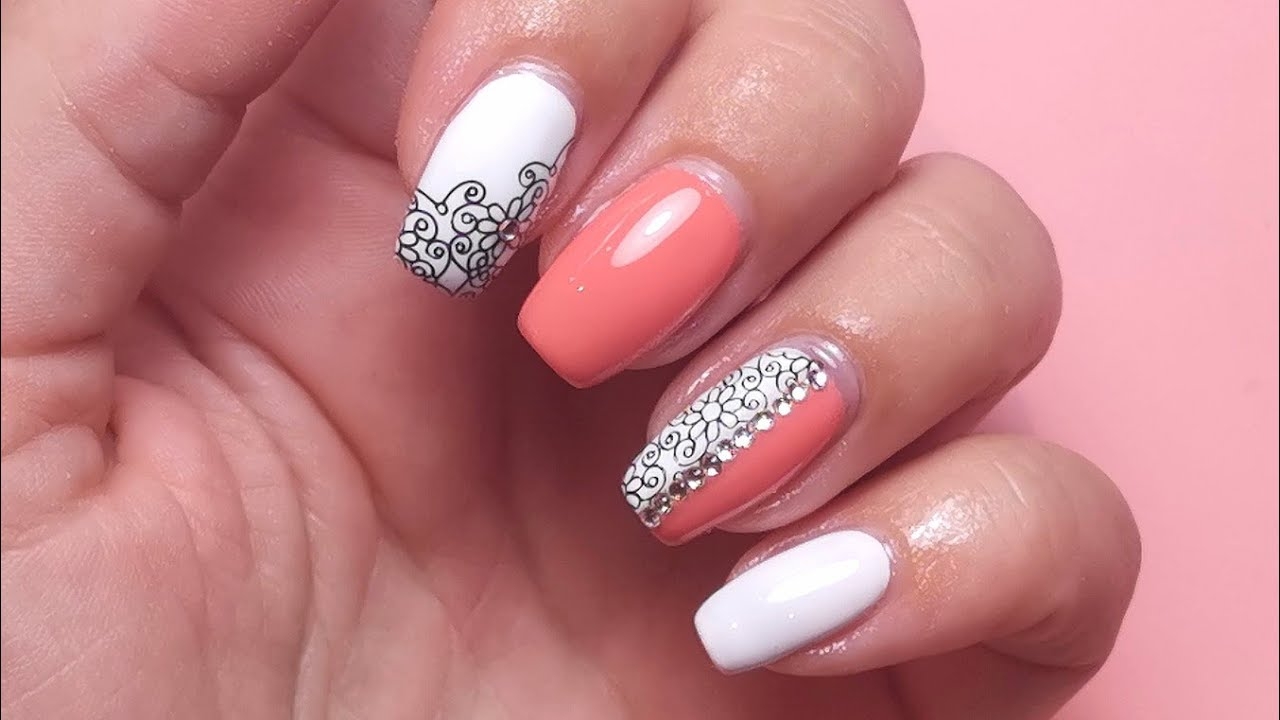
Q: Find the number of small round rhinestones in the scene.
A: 12